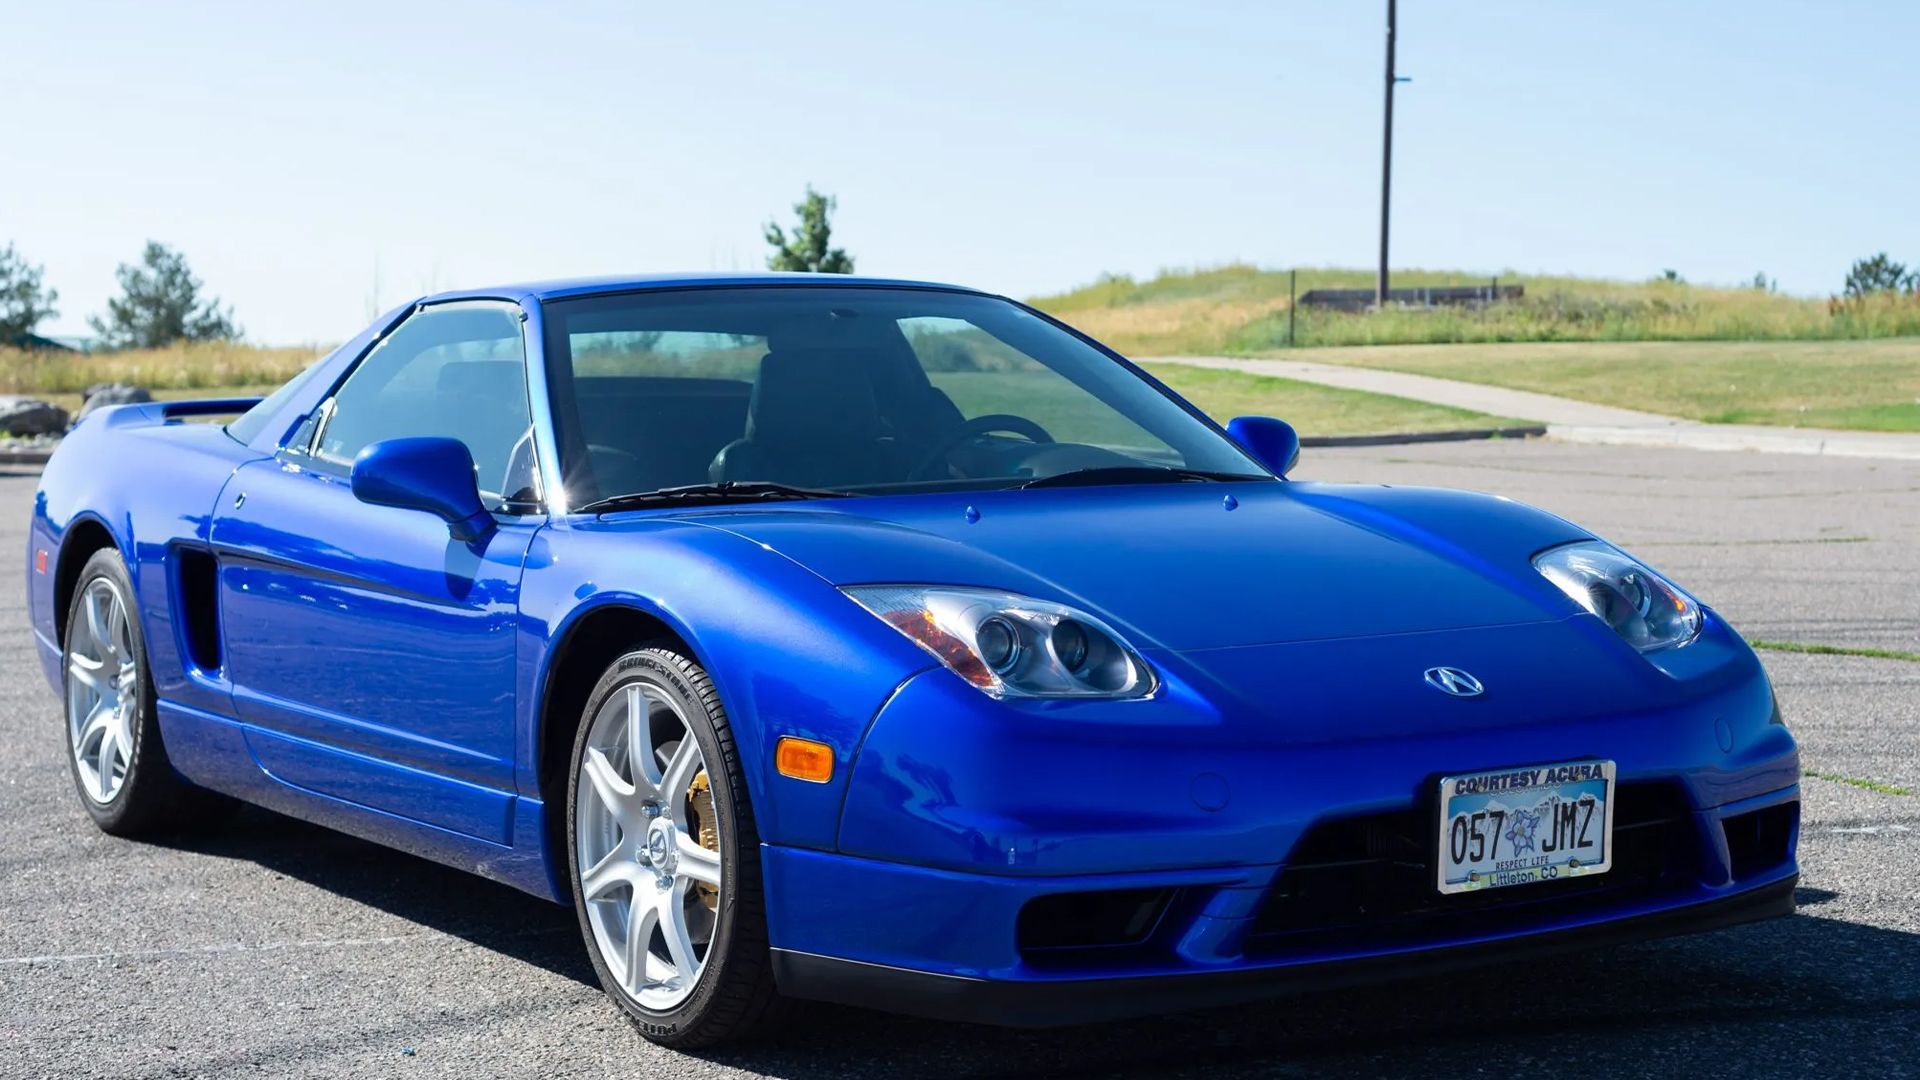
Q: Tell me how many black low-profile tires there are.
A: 2